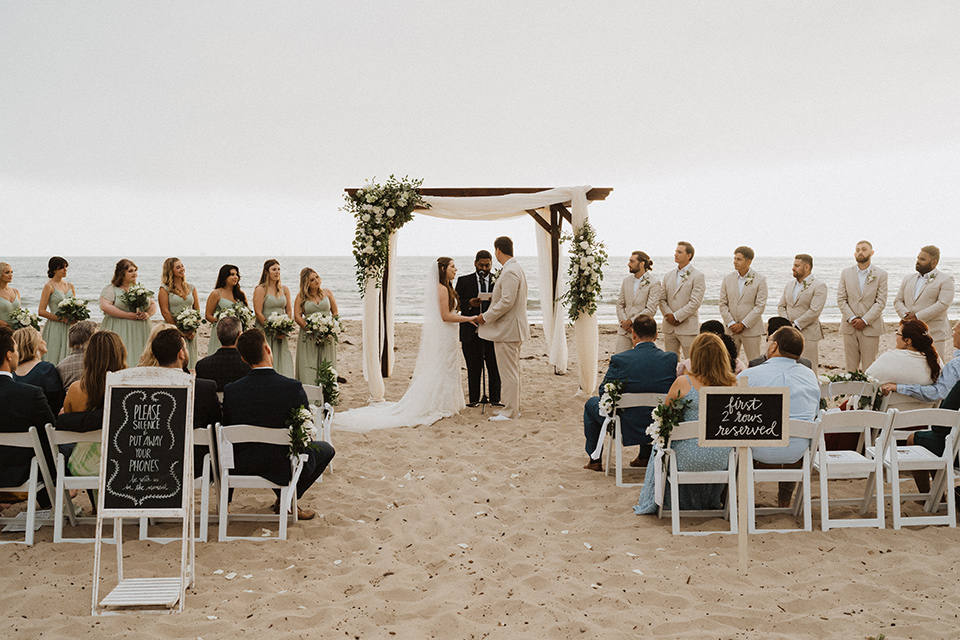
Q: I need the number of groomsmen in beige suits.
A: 6